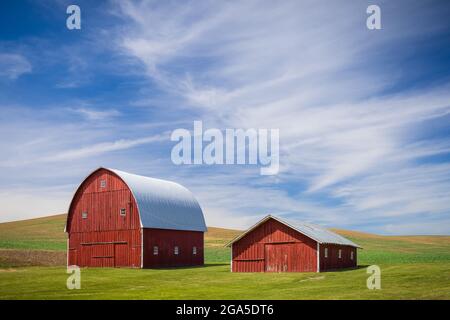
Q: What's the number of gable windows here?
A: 3